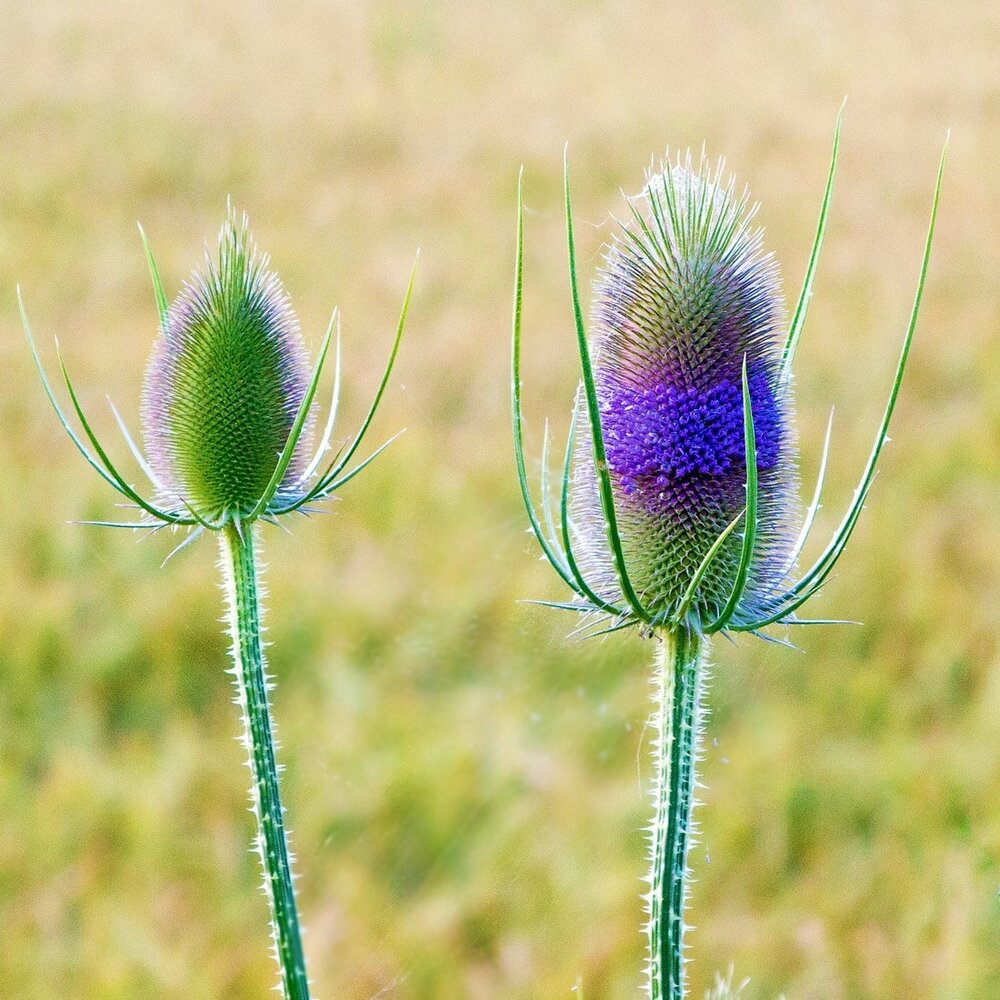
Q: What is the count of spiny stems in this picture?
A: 2